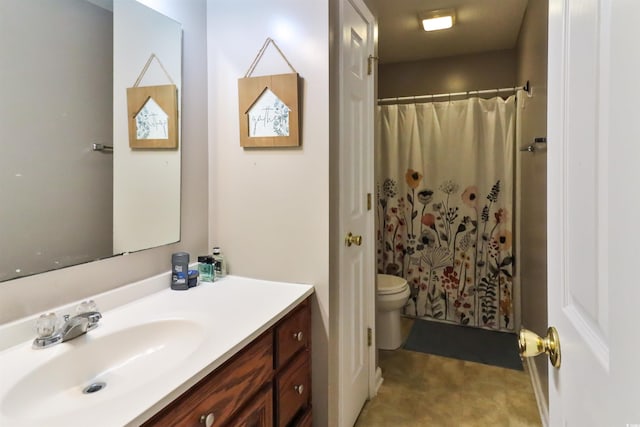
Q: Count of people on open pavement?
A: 0